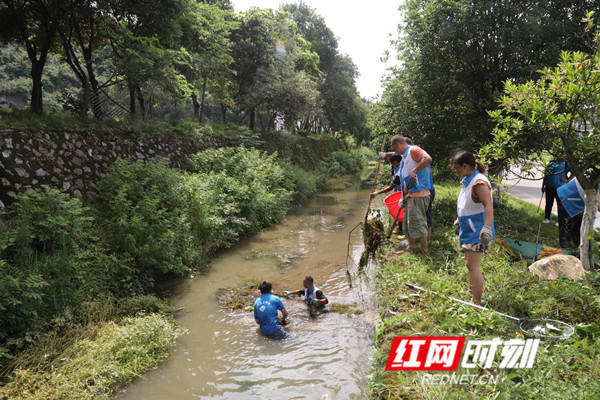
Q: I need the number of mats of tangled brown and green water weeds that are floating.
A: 2